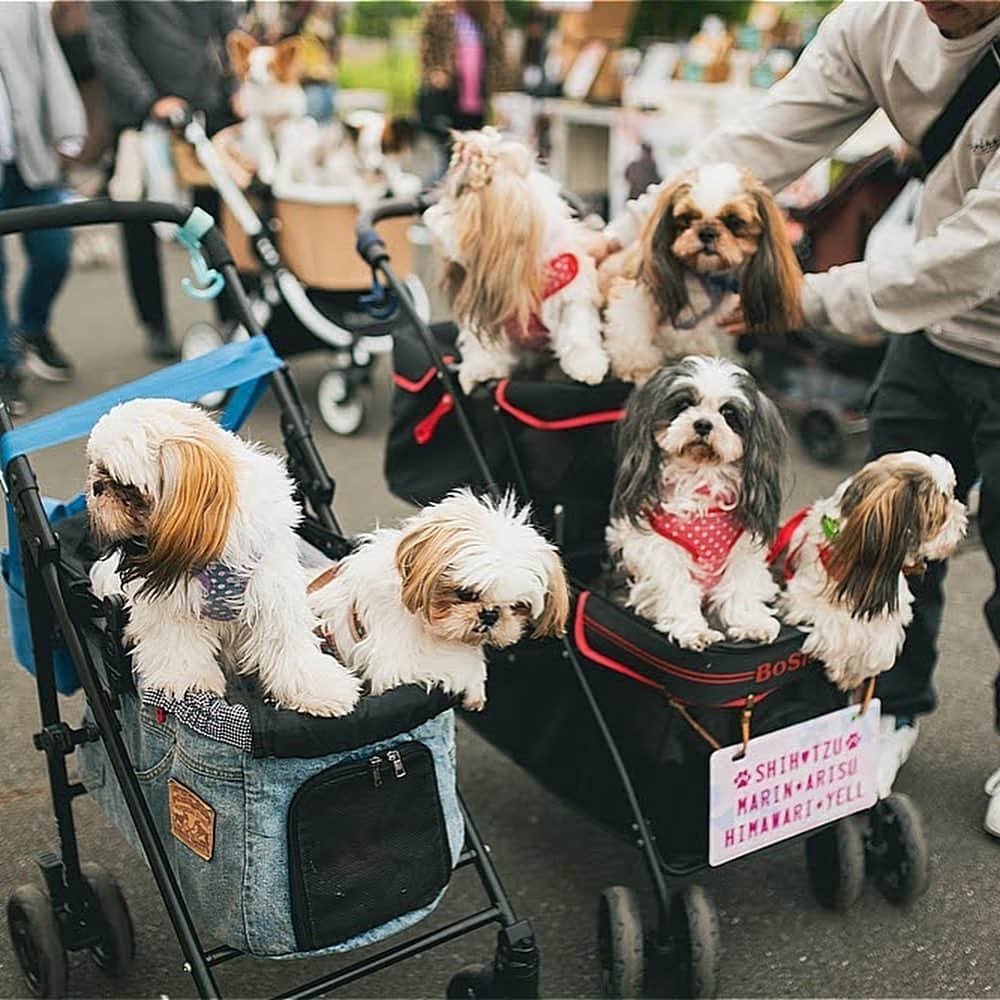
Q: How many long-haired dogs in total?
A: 6